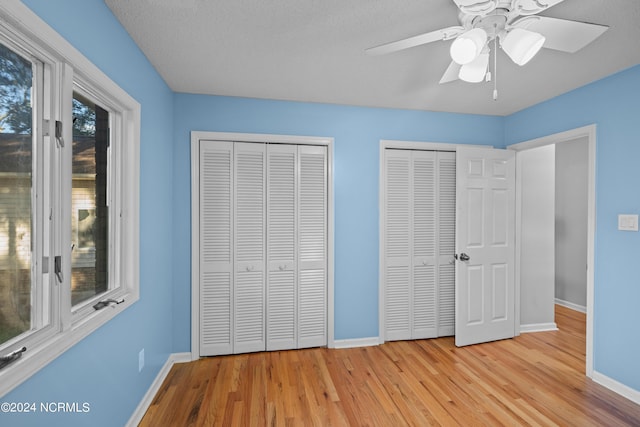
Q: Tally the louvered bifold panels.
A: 7